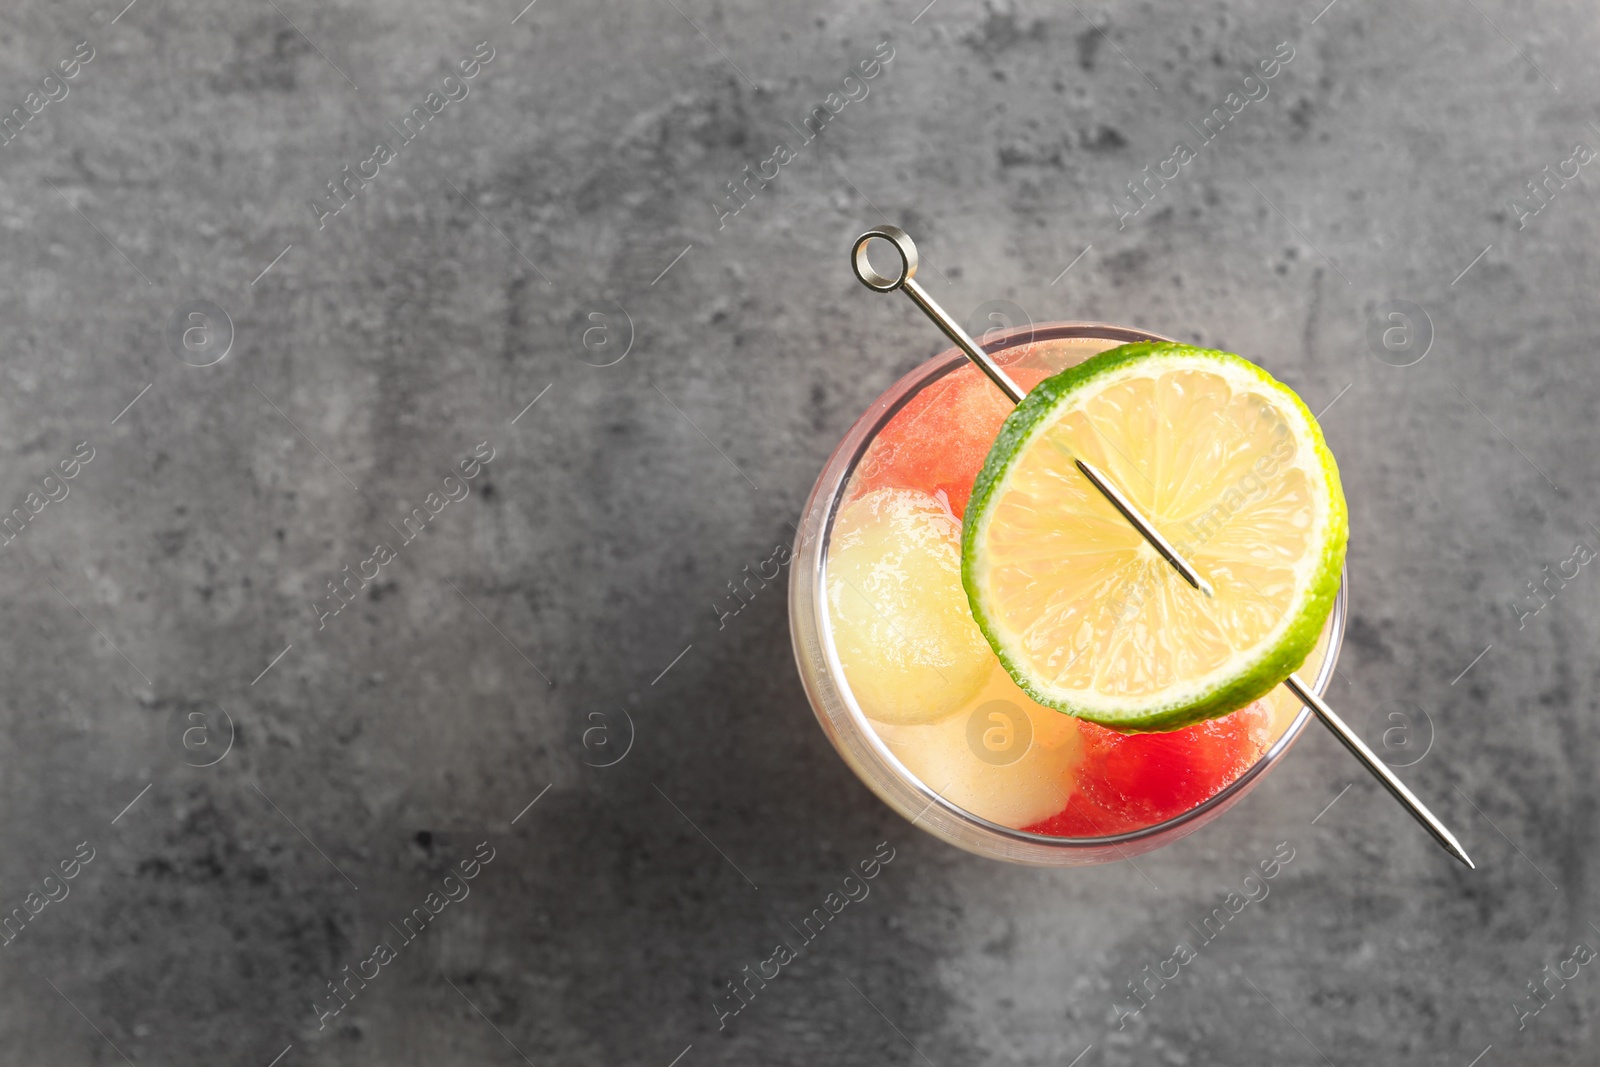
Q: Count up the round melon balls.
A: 4